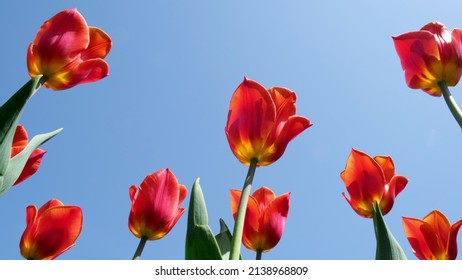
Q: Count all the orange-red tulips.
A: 9